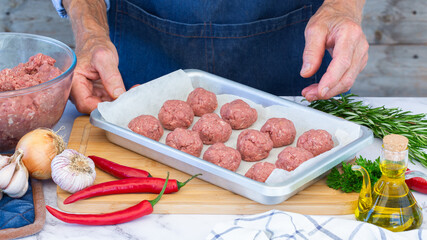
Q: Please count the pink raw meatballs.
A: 12